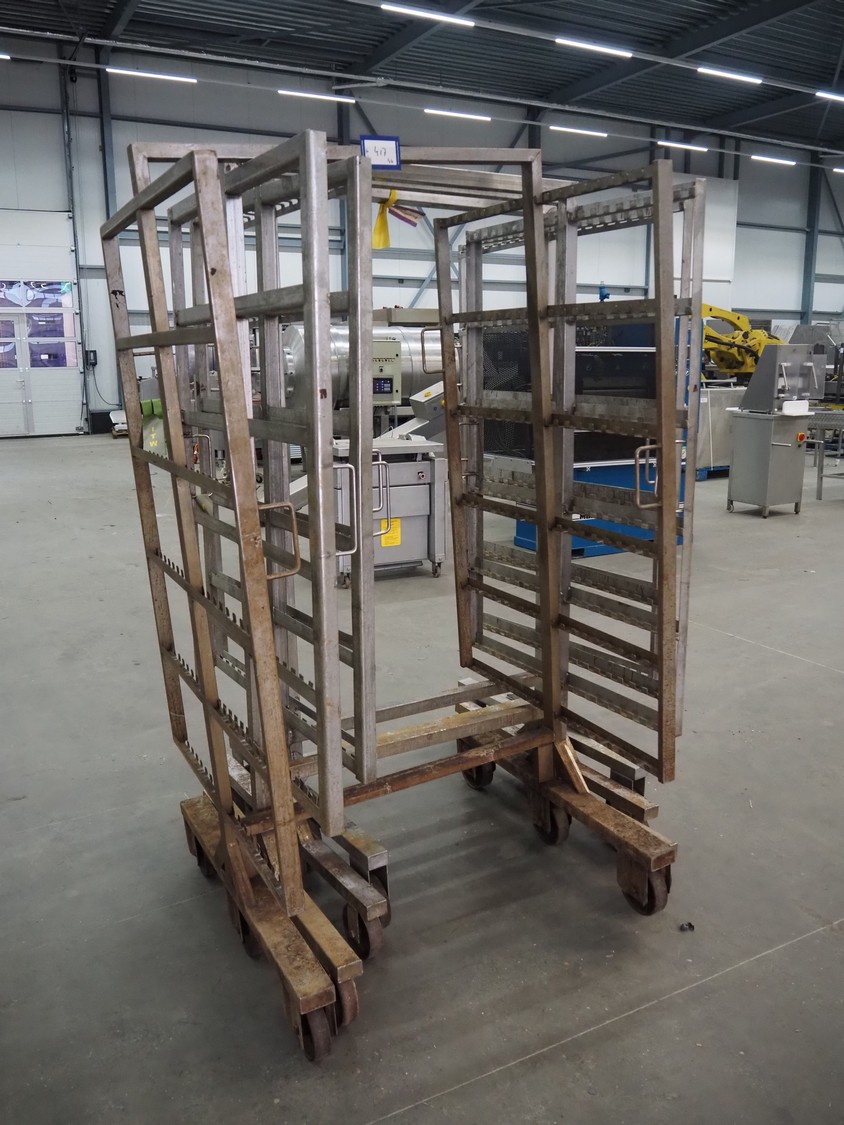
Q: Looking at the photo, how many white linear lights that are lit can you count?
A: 12